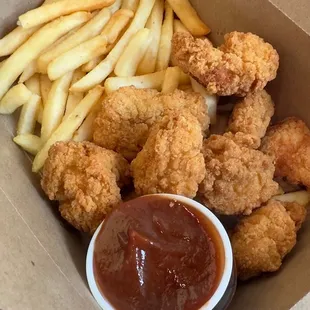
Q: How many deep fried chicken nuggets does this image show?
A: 8